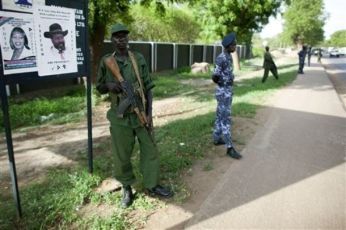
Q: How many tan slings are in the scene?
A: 1